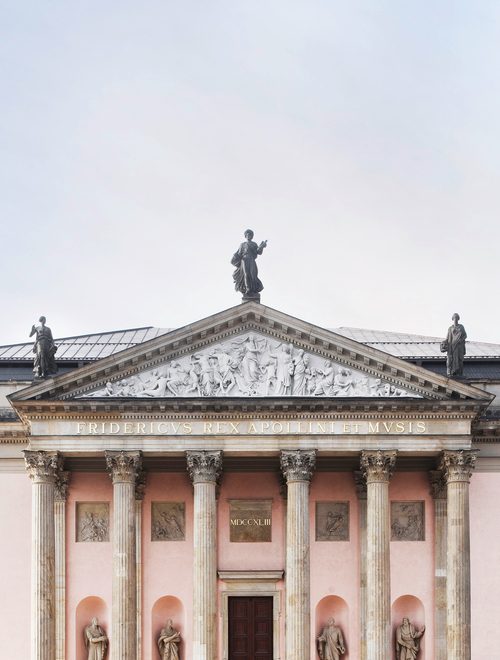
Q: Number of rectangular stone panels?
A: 5